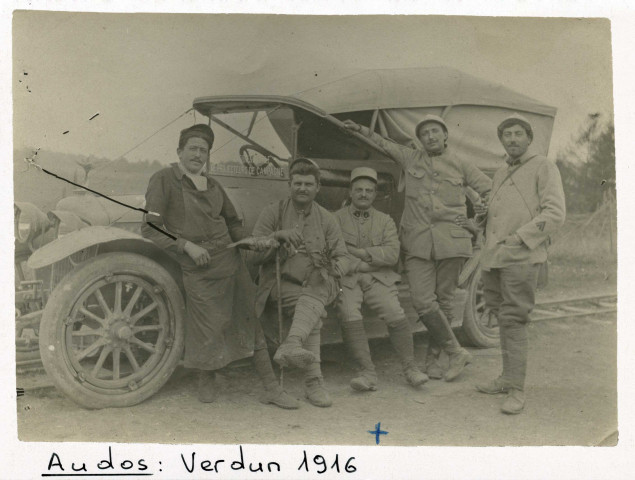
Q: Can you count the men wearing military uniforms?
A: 4